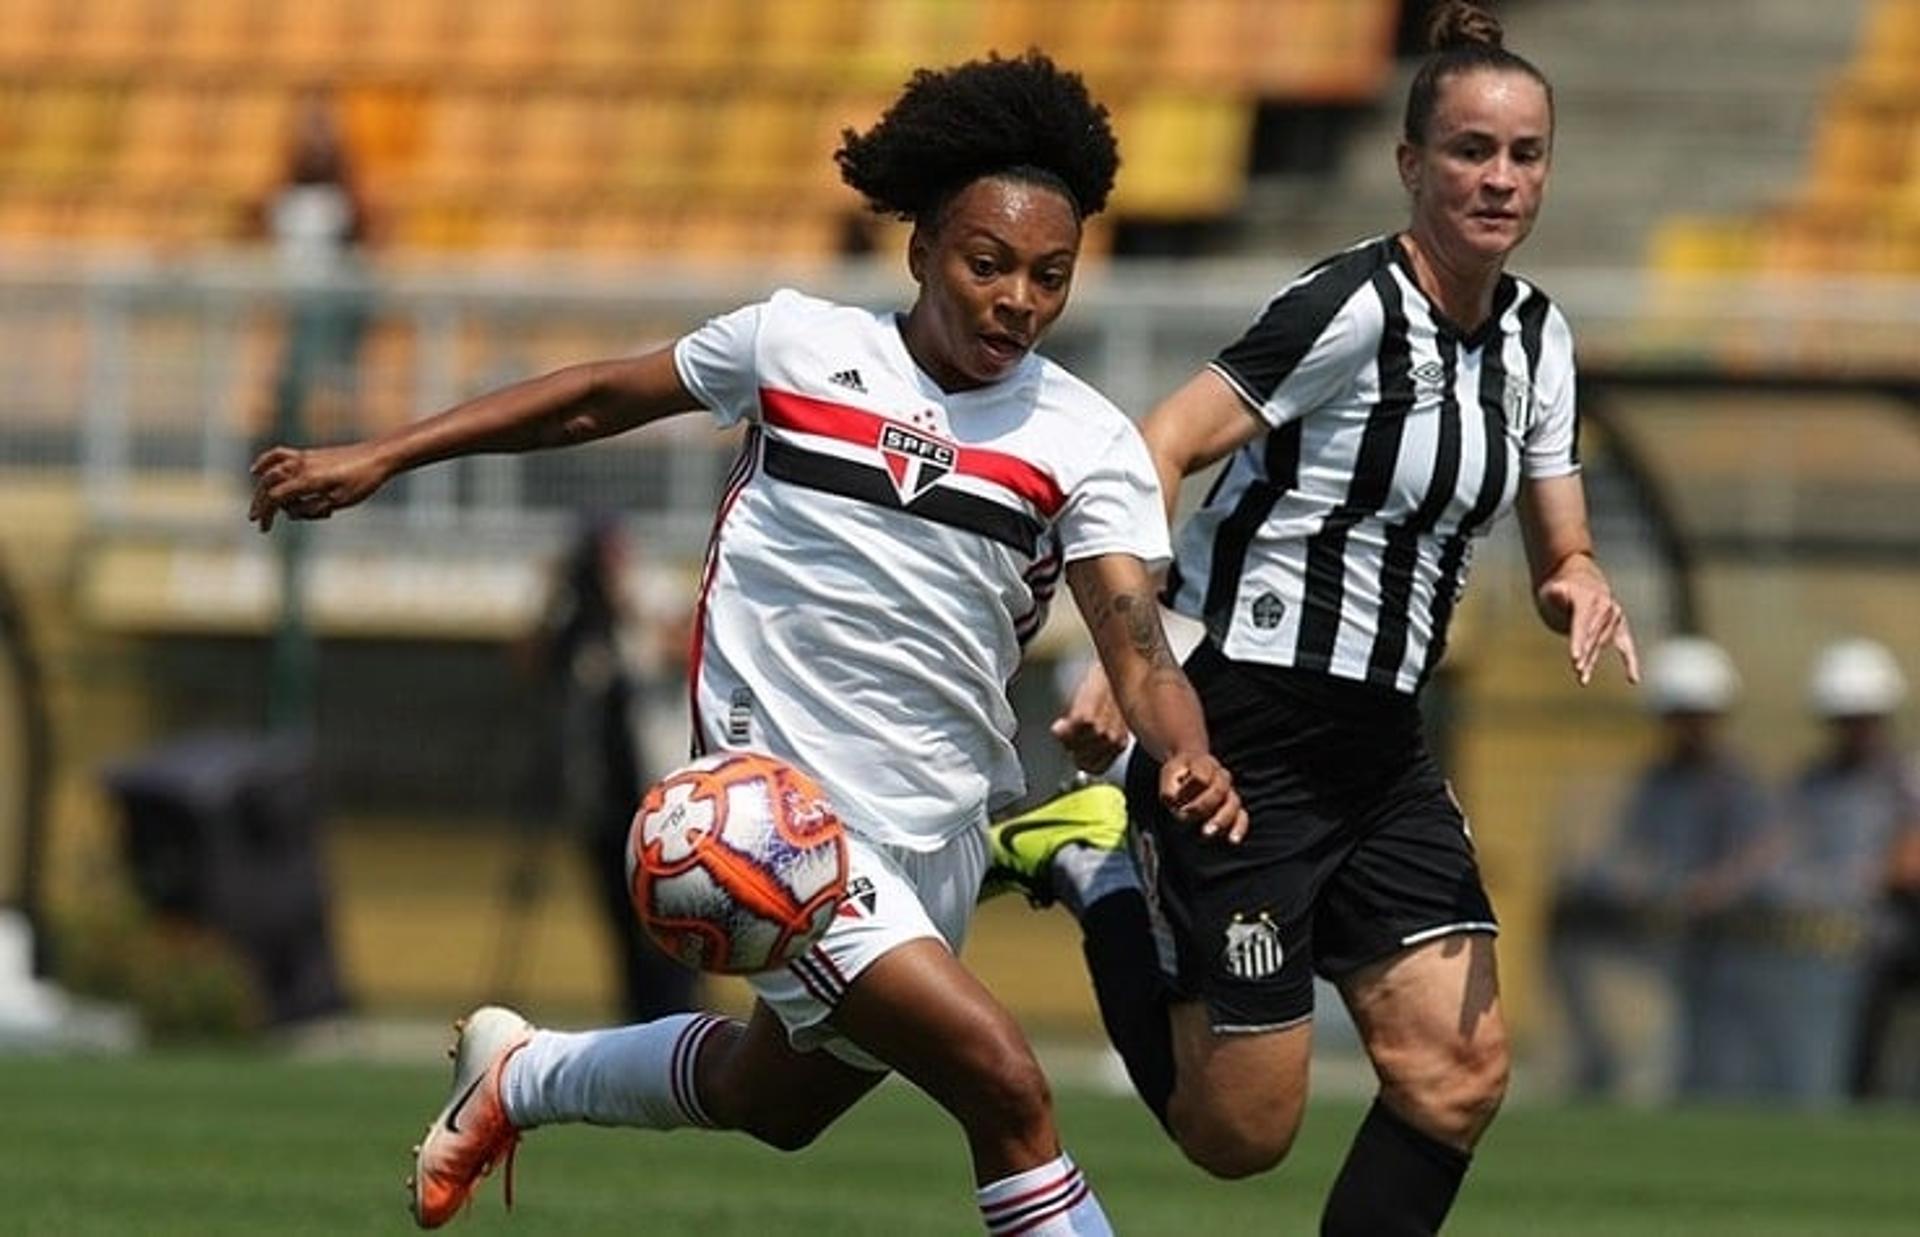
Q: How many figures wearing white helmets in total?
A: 2